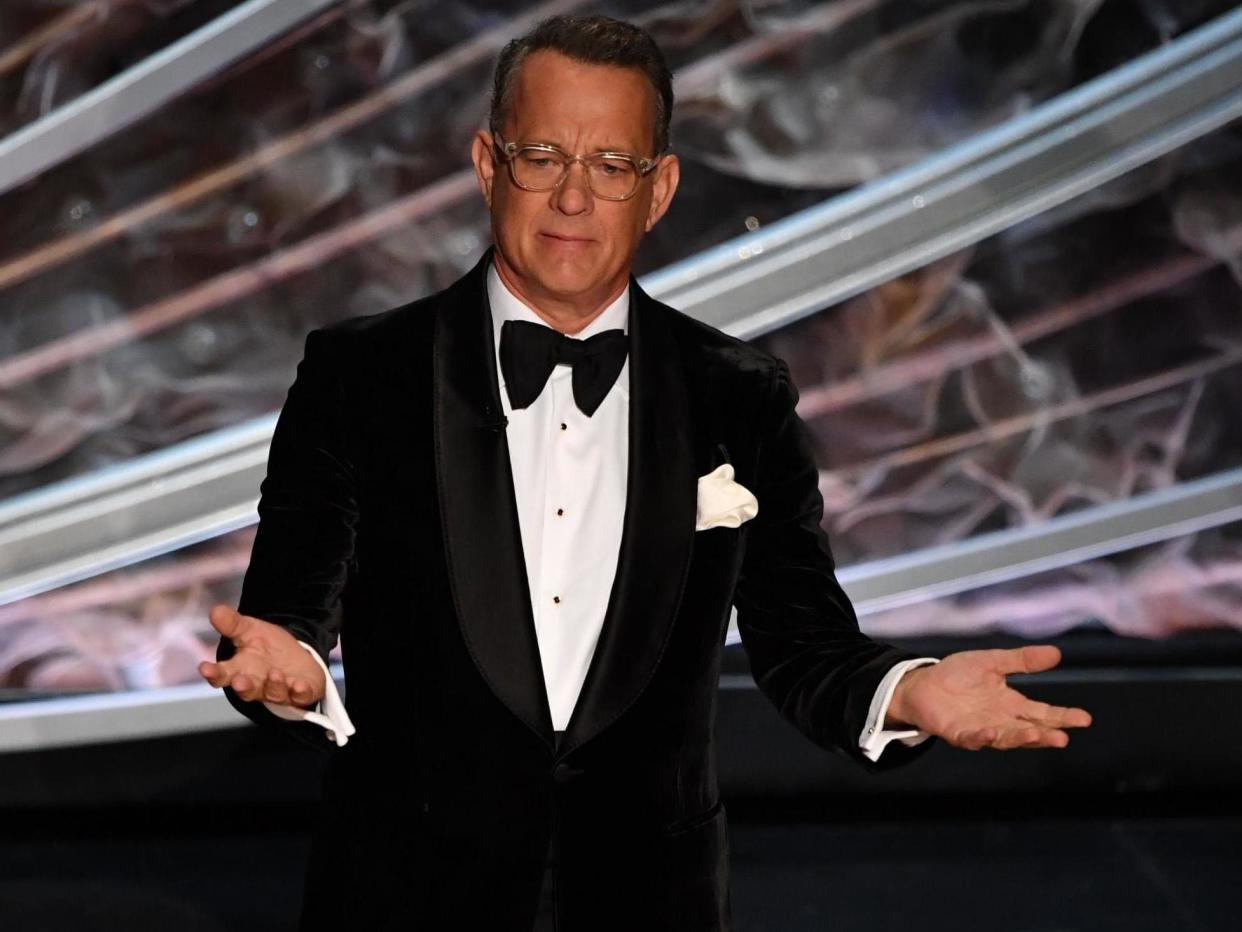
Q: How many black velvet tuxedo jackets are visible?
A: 1